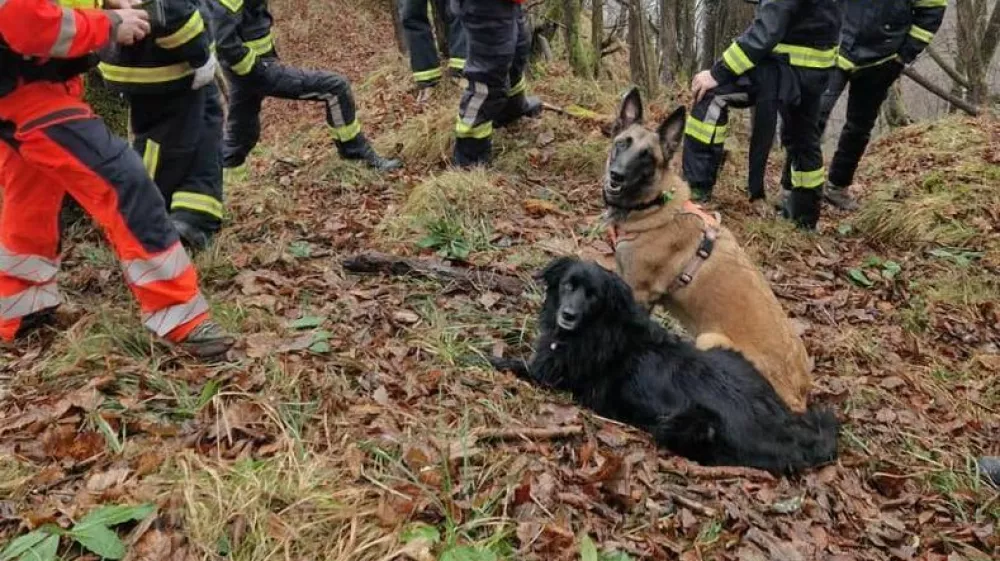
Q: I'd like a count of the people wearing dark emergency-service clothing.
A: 6